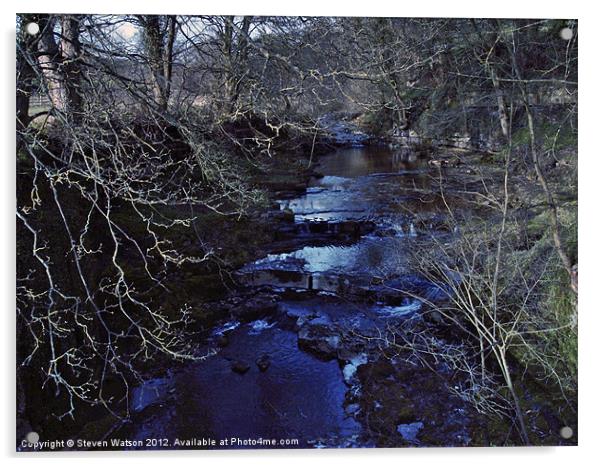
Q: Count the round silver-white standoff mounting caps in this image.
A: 4